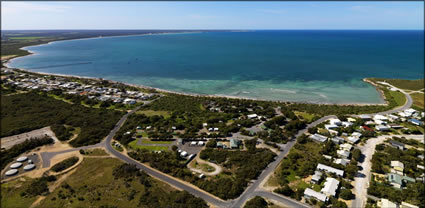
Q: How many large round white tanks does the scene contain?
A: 4